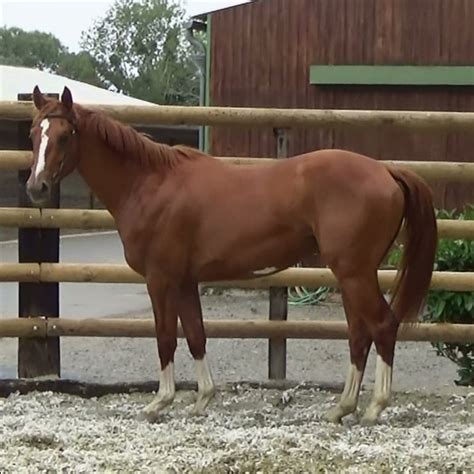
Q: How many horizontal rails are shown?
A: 5